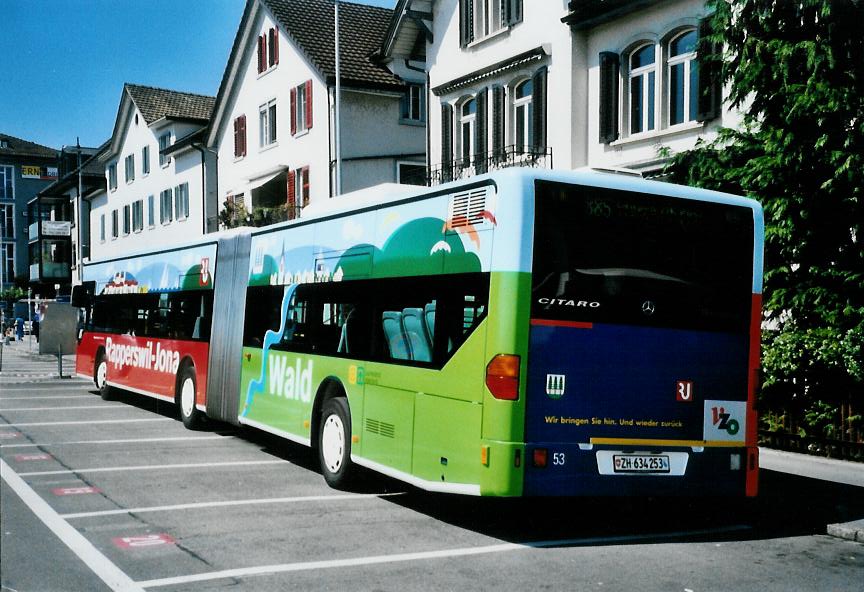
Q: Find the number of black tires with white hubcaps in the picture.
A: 3